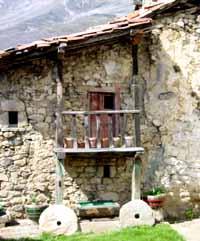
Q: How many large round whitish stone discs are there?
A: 2